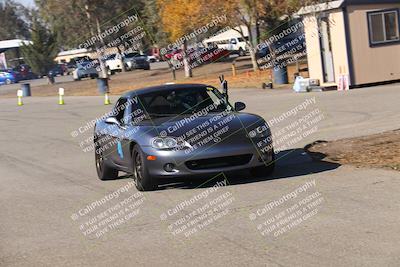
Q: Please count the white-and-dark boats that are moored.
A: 0